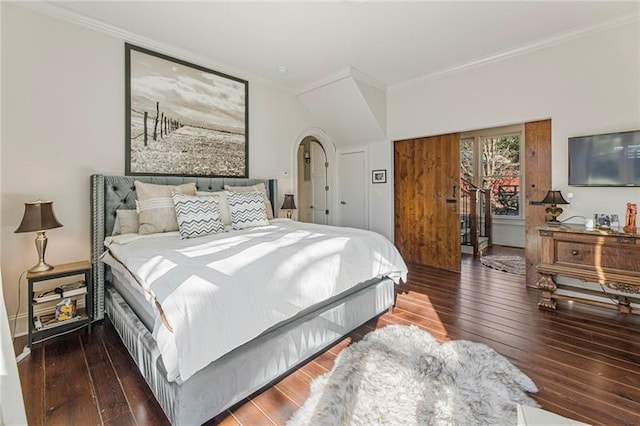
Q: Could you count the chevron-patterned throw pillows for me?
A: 2